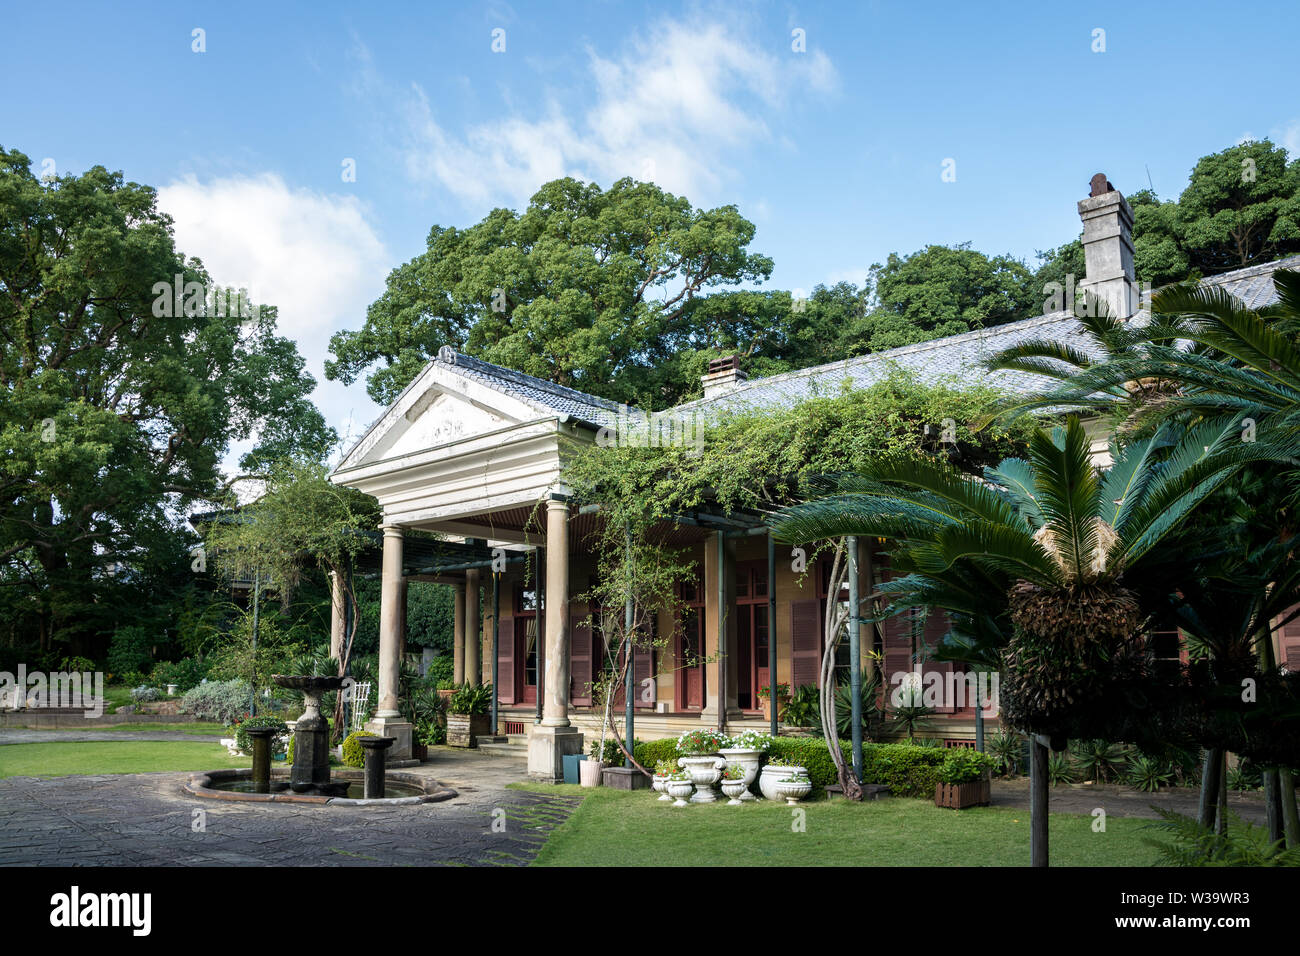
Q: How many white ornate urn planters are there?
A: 7